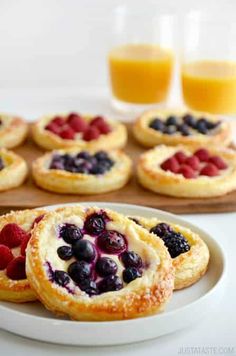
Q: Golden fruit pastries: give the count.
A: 9